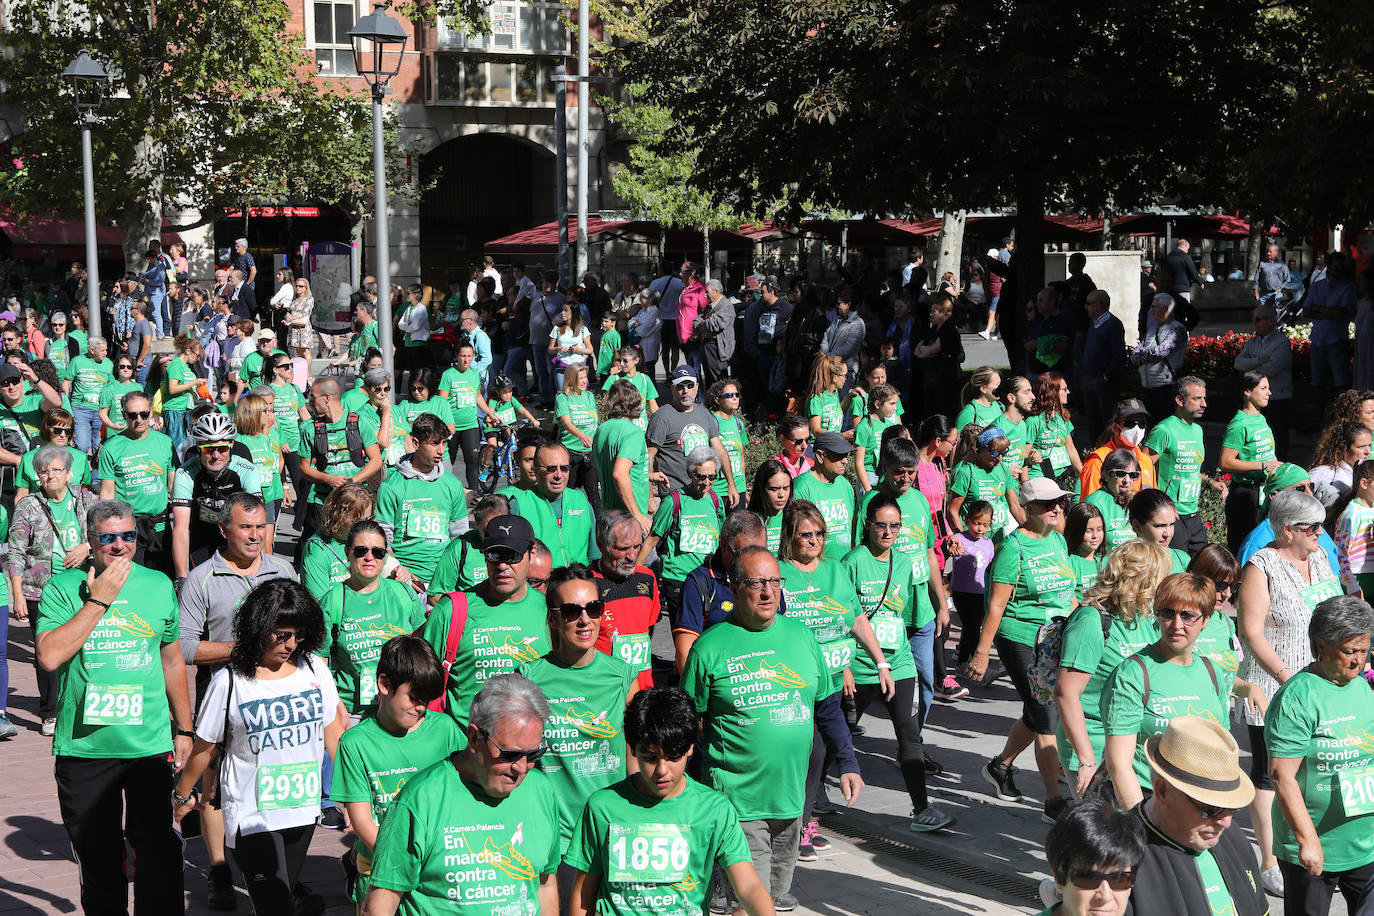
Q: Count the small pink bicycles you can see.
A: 0